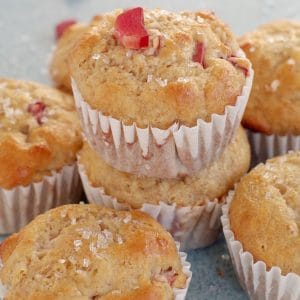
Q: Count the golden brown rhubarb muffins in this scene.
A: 7